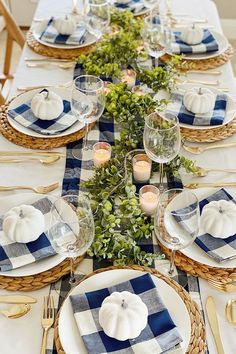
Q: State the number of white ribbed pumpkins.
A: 7